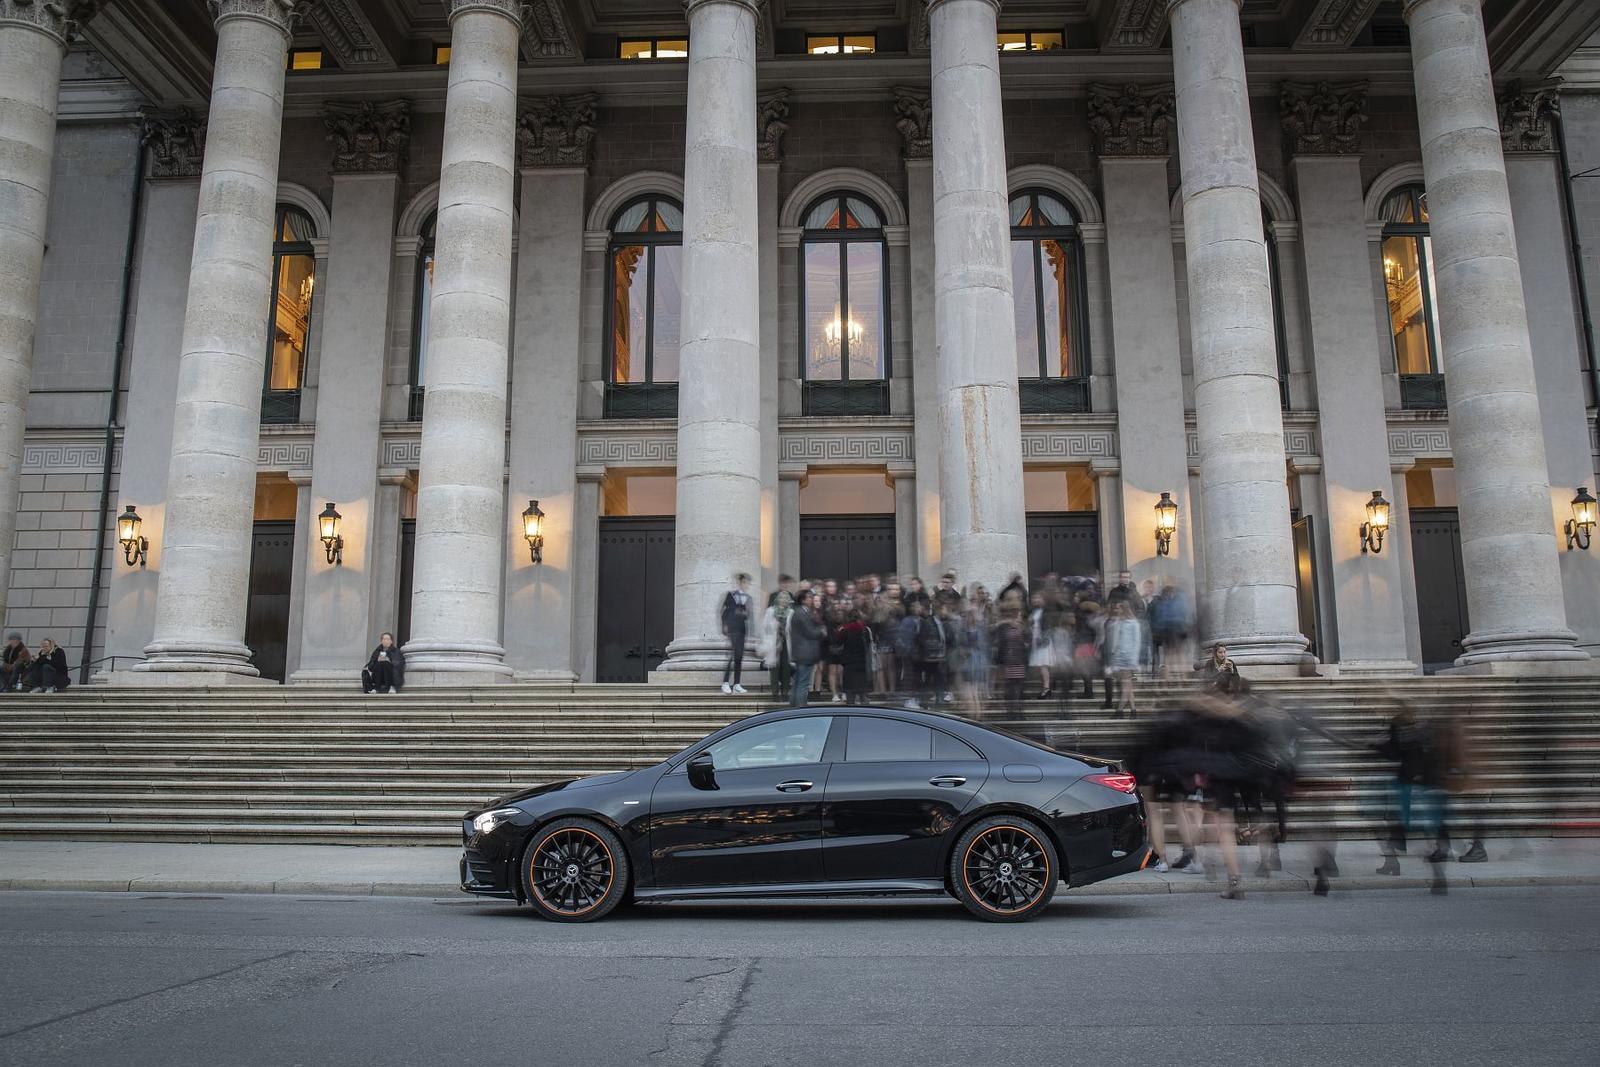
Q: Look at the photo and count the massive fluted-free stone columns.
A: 7